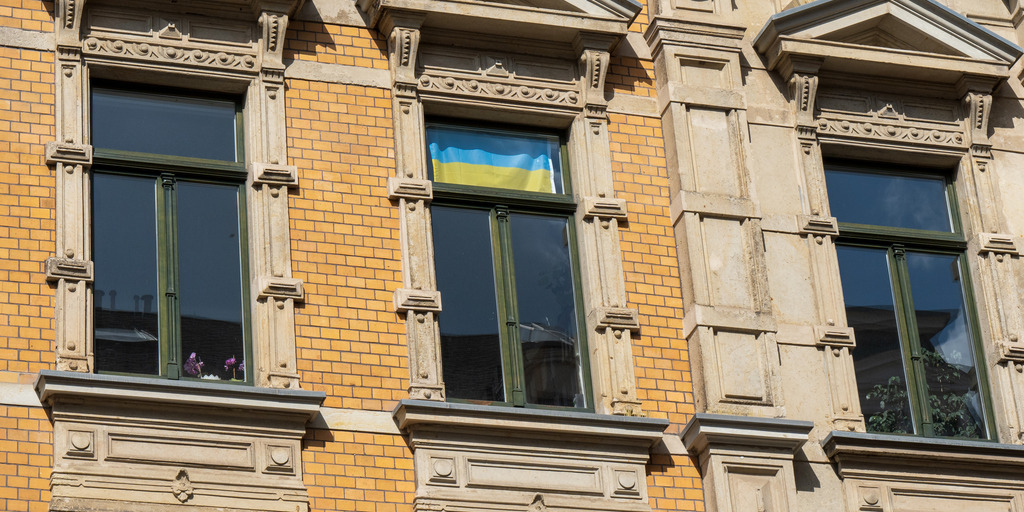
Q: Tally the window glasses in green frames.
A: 9